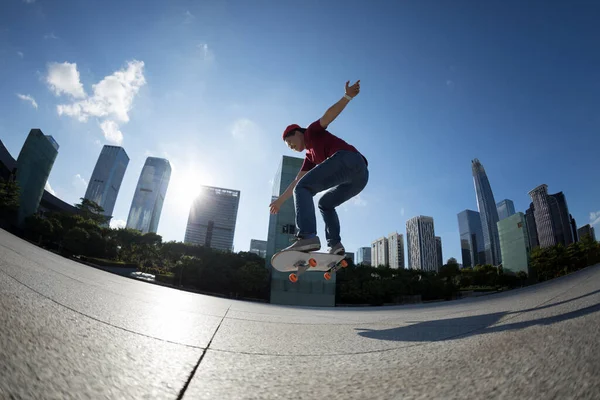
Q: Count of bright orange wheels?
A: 4